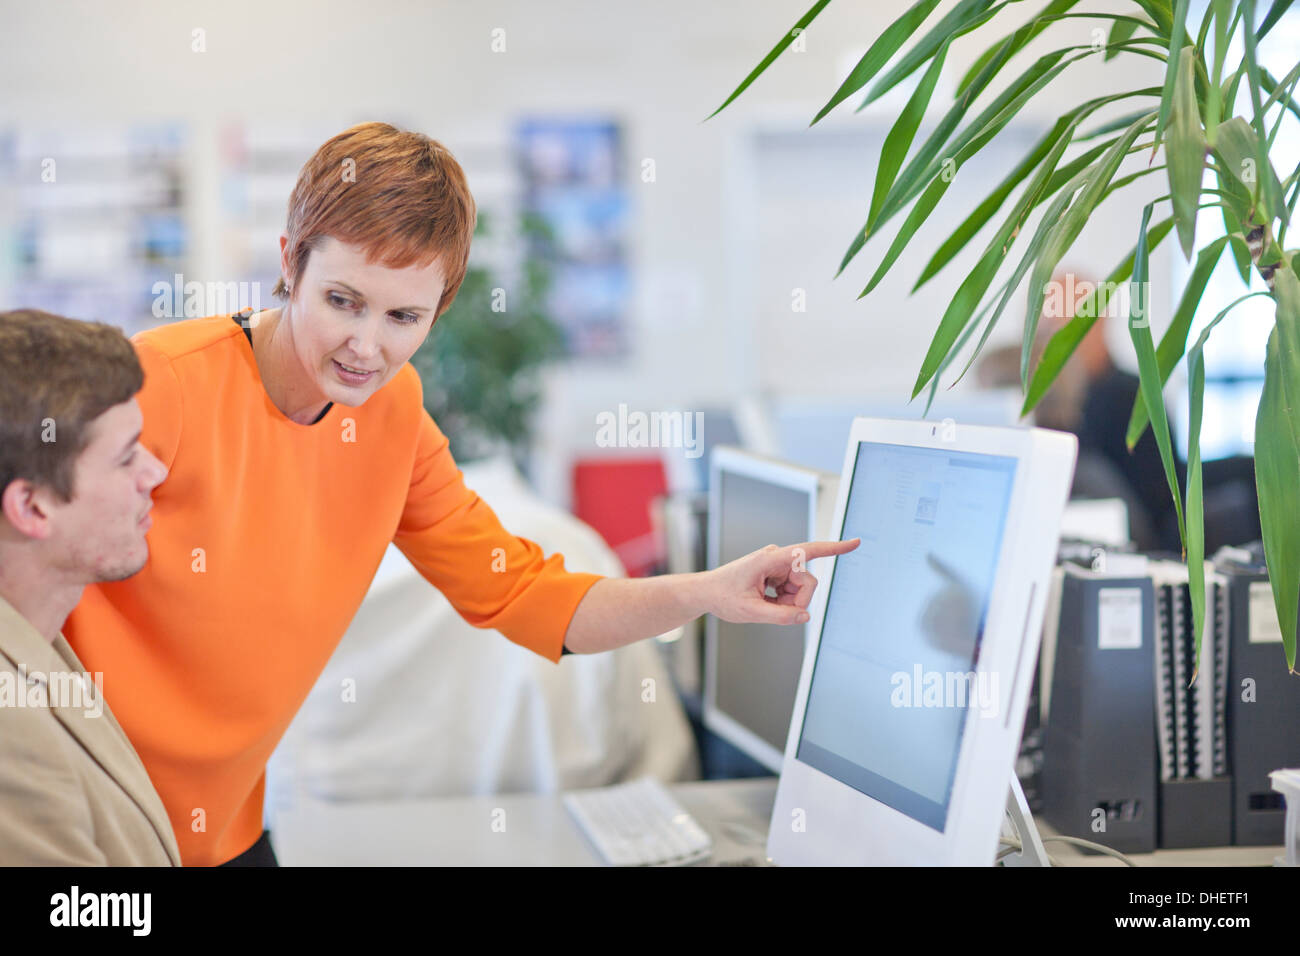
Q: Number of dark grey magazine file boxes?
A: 3